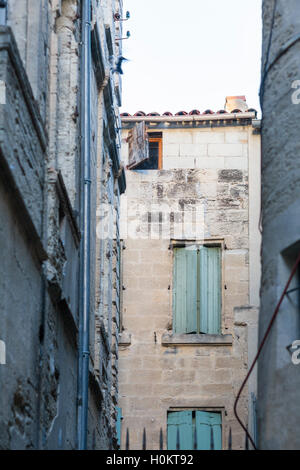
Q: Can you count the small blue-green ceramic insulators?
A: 2